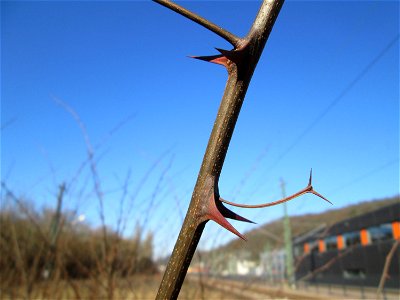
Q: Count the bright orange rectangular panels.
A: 5